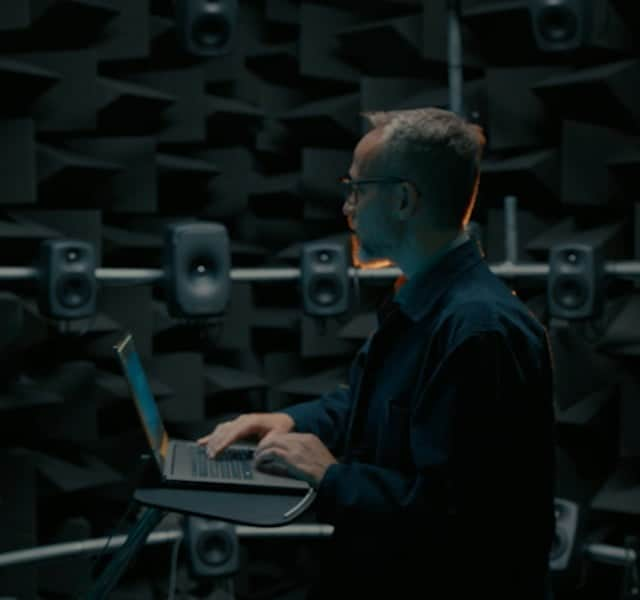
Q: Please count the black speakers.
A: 8